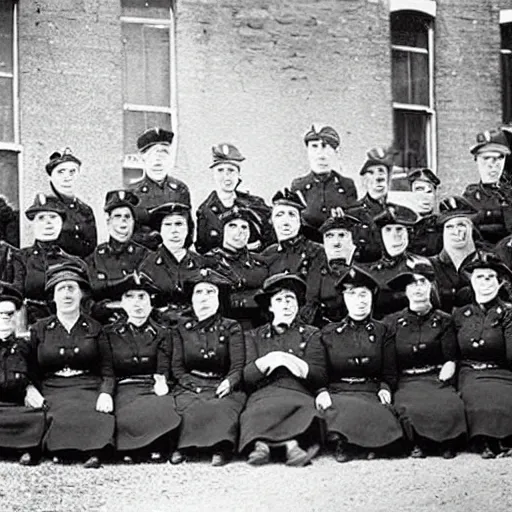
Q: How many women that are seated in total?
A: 8